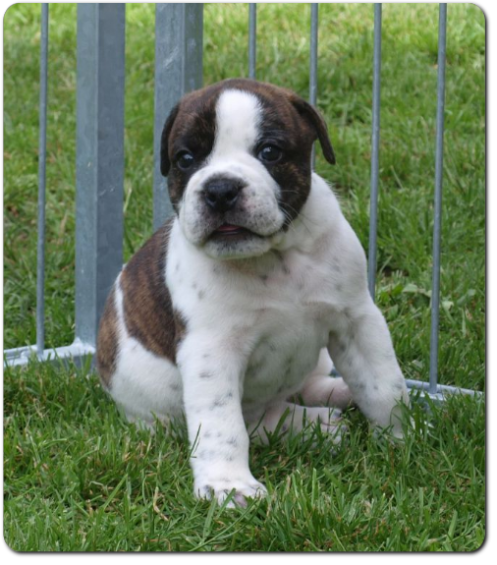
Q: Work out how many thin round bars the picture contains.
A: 5